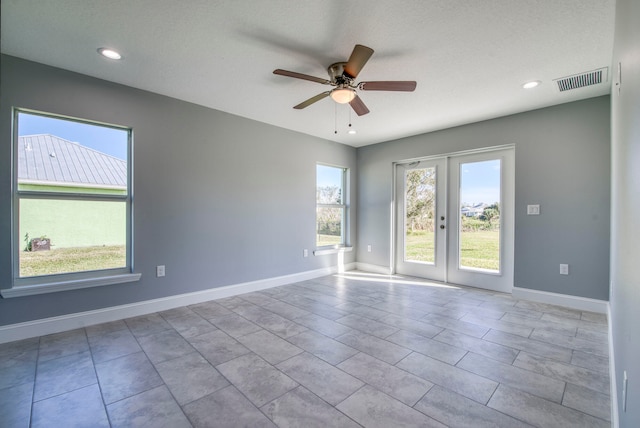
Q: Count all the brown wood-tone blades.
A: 5